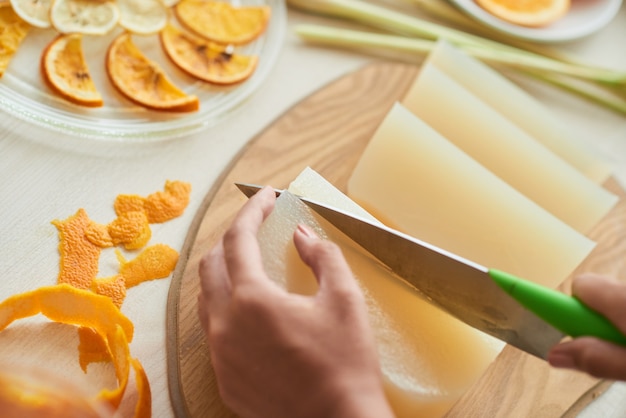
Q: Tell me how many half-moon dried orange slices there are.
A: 4